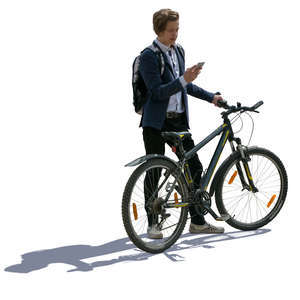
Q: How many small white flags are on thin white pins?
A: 0